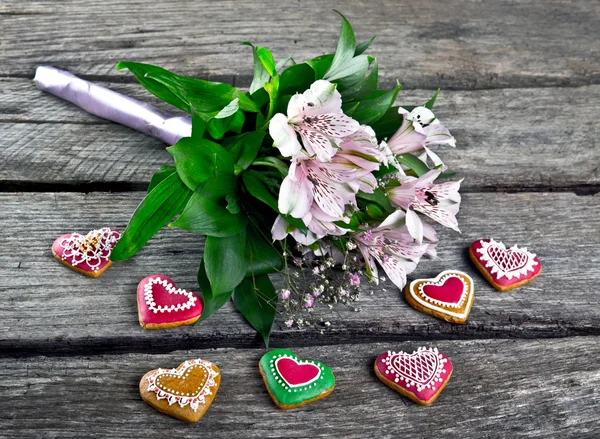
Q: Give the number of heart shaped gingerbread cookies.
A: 7